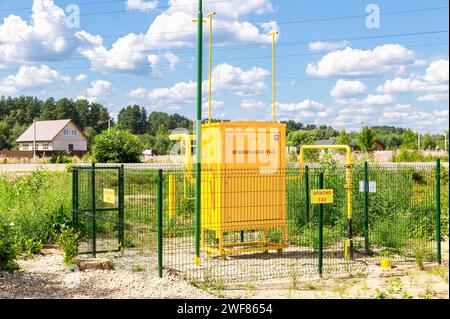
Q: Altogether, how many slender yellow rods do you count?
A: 2